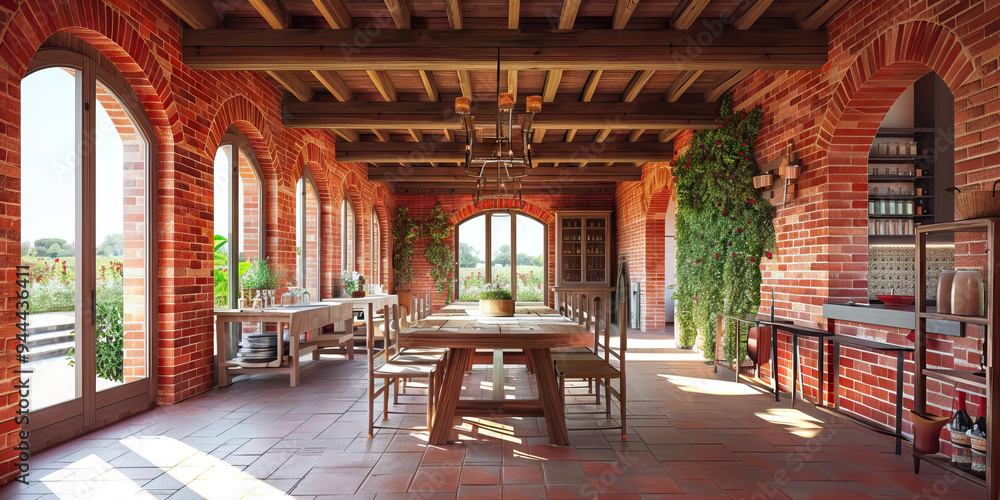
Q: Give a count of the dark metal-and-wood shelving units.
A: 1